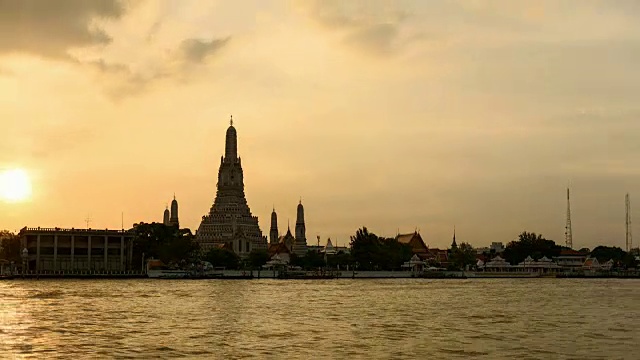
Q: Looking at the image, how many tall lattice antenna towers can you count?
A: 2